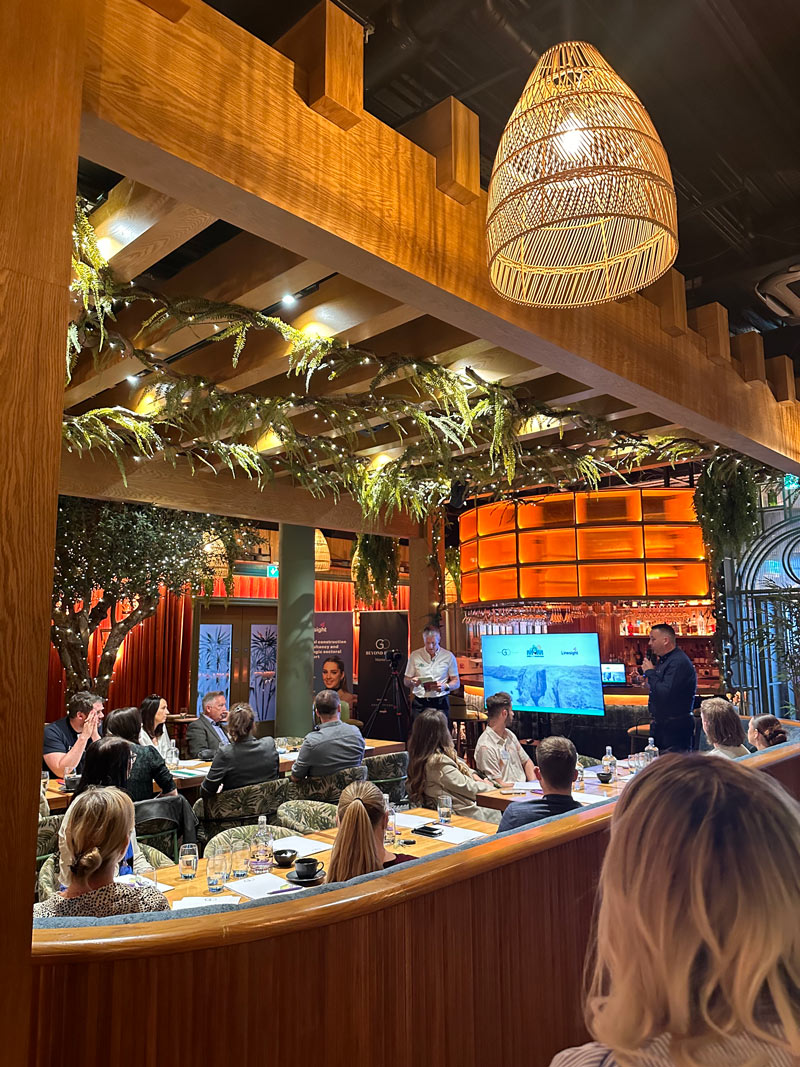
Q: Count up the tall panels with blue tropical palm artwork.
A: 2